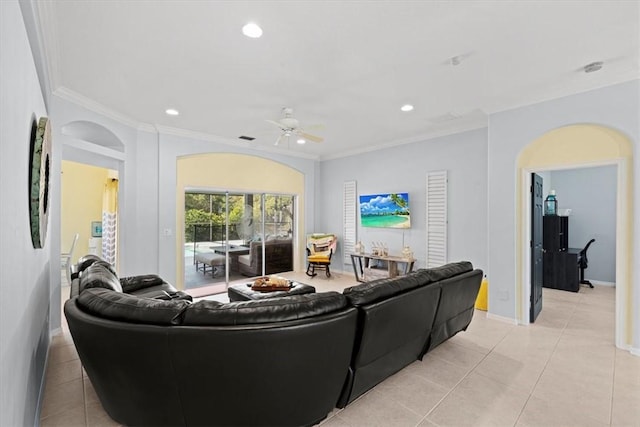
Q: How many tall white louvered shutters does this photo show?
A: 2